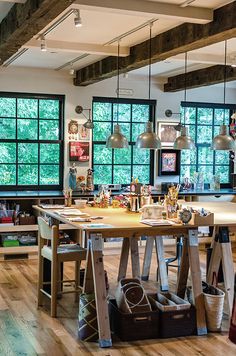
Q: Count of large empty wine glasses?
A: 0